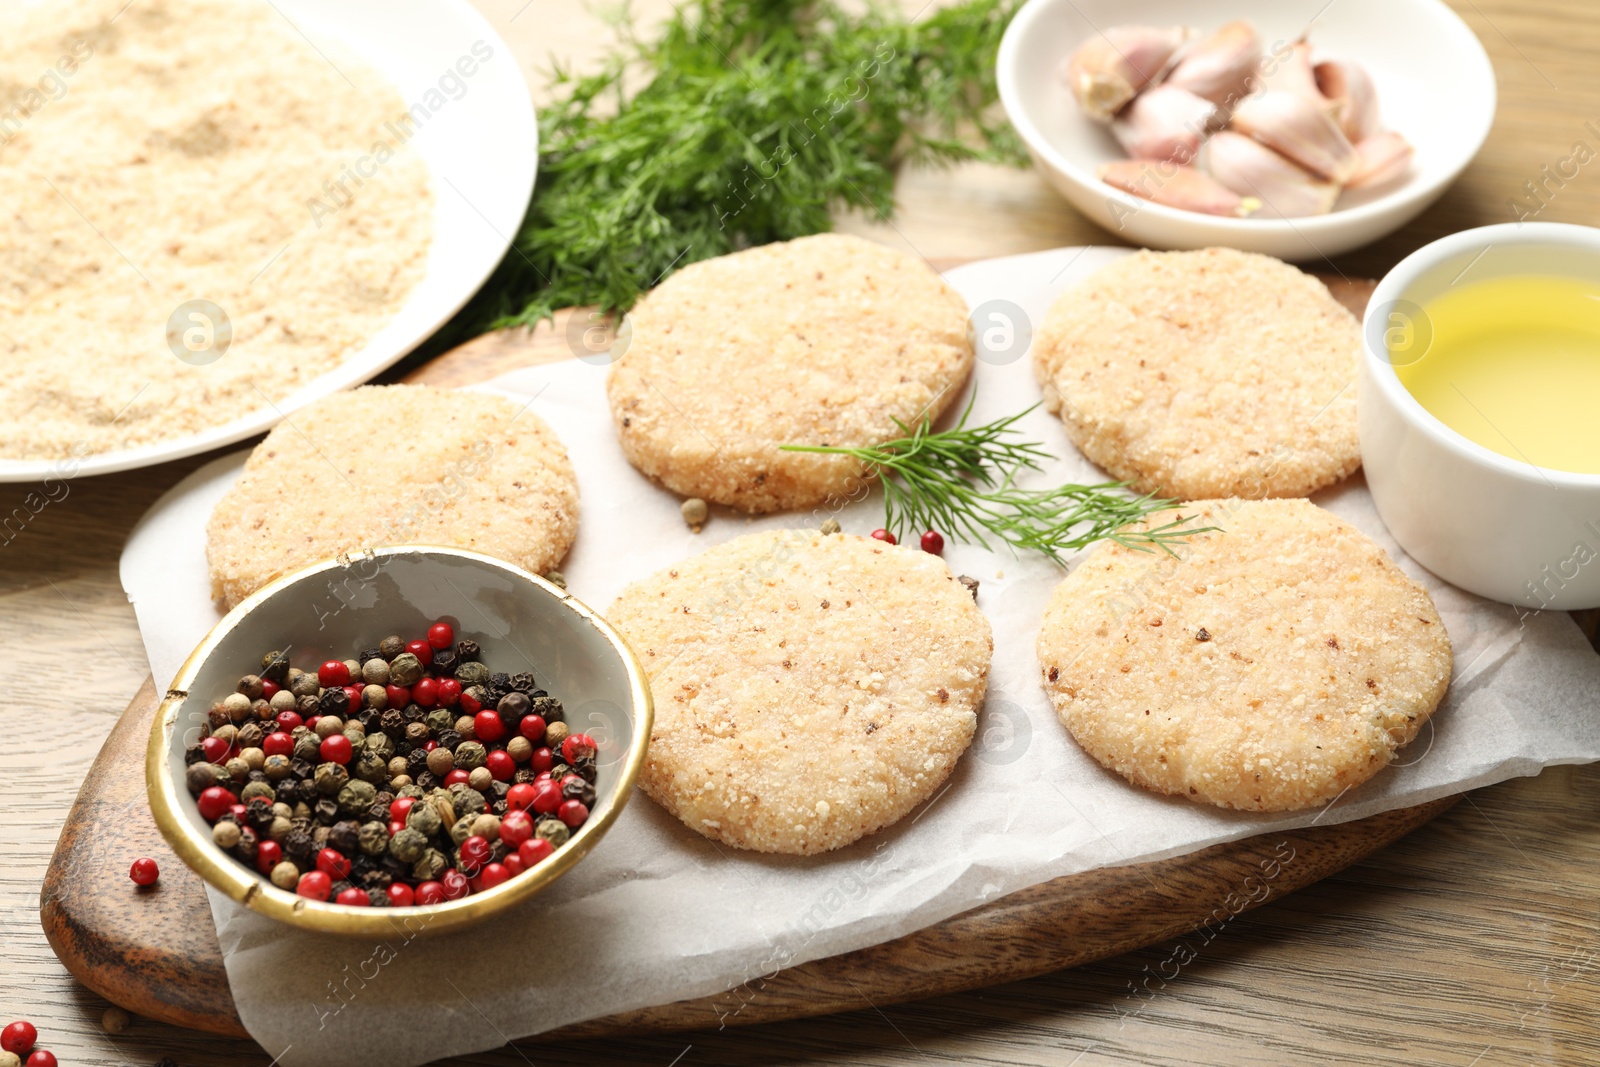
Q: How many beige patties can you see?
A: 5